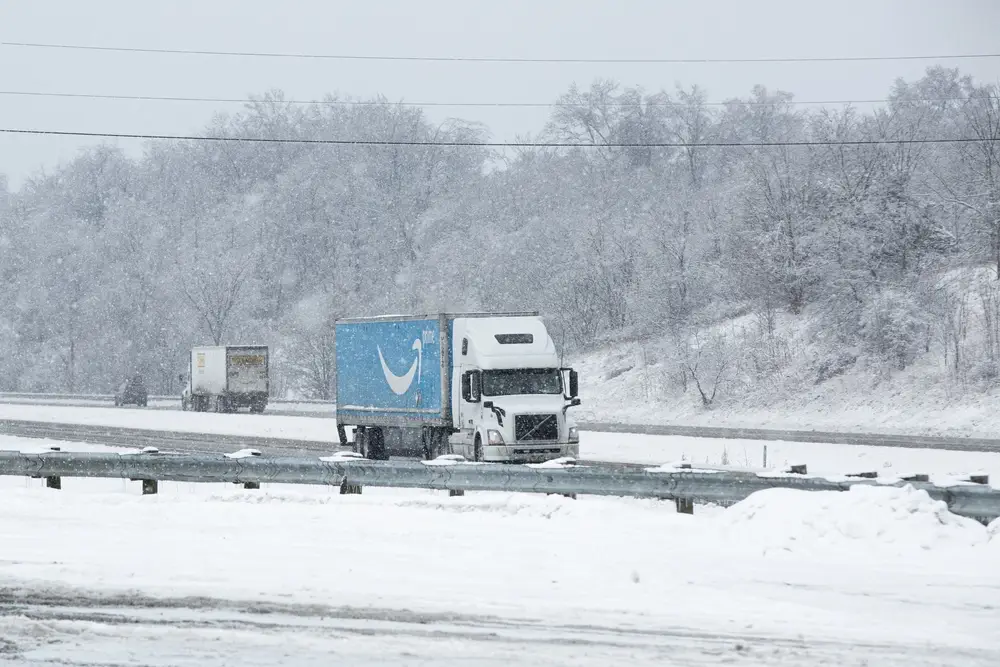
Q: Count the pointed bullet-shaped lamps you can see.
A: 0